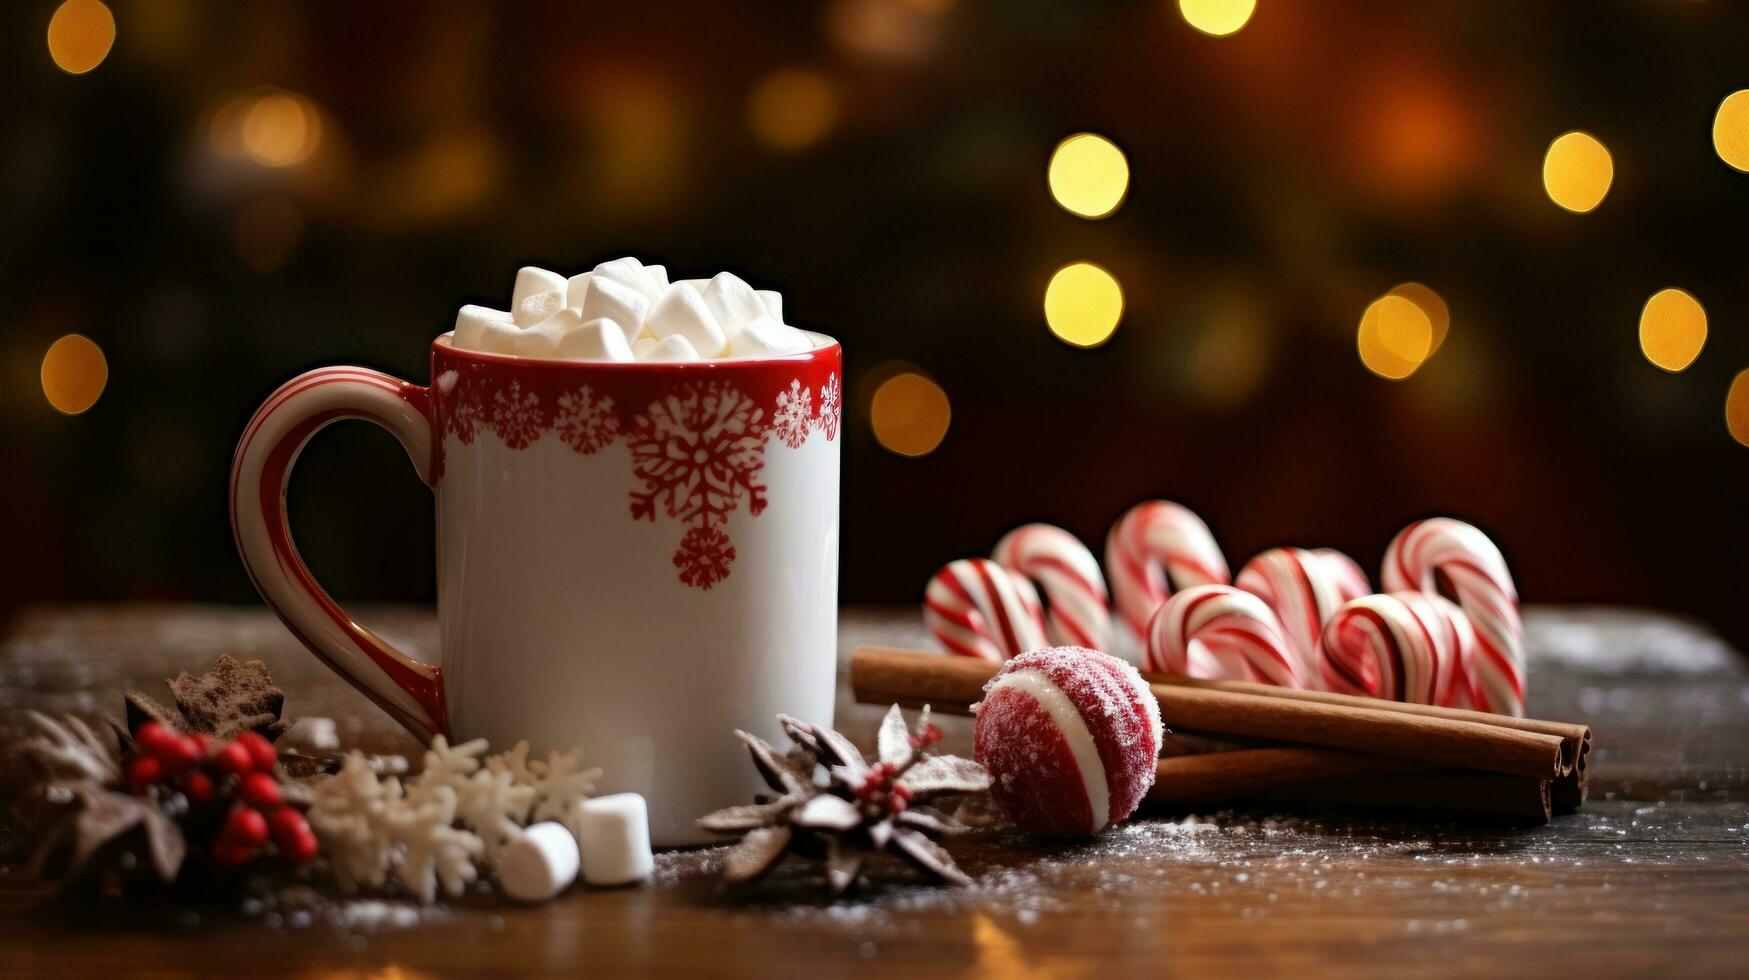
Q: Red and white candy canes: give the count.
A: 7